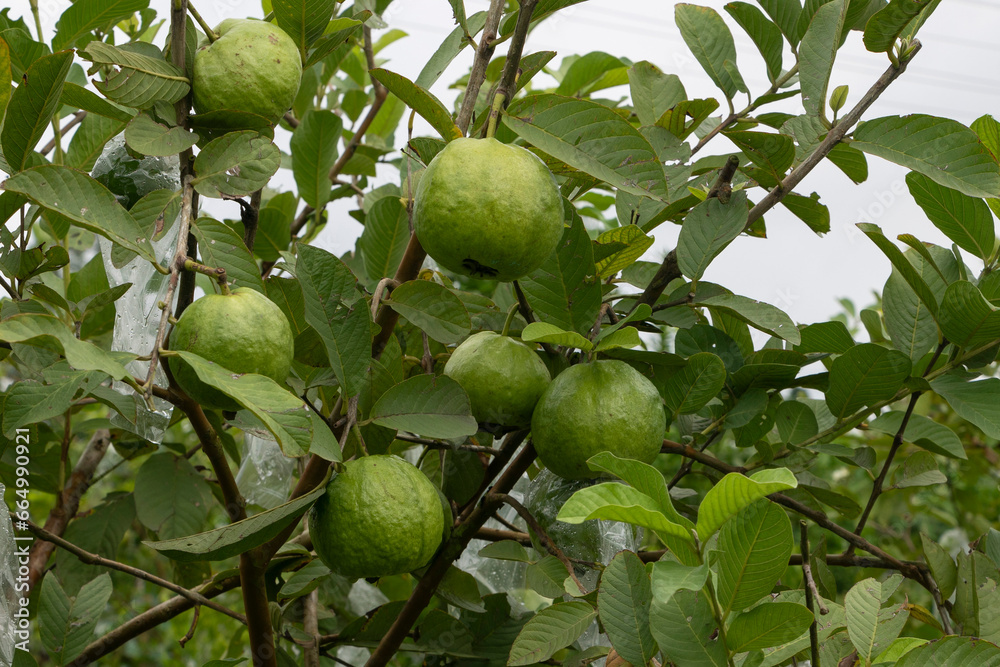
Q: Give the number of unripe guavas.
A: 6